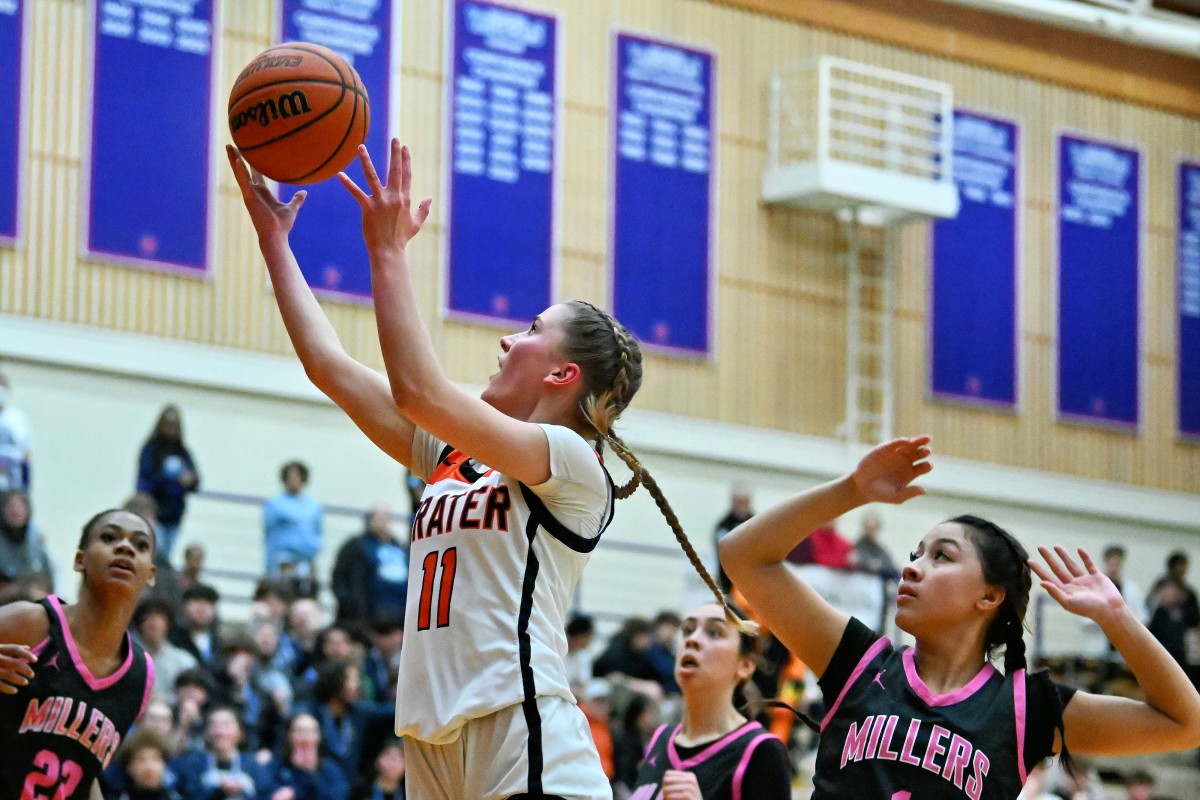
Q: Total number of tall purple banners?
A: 8